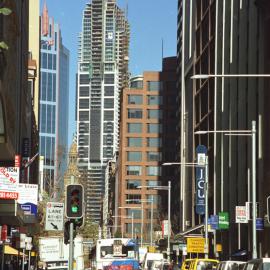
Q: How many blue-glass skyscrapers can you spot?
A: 1